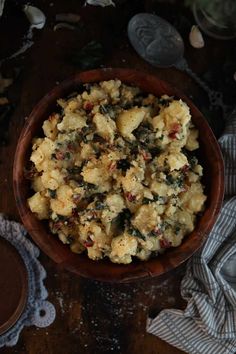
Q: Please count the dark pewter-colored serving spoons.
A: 1